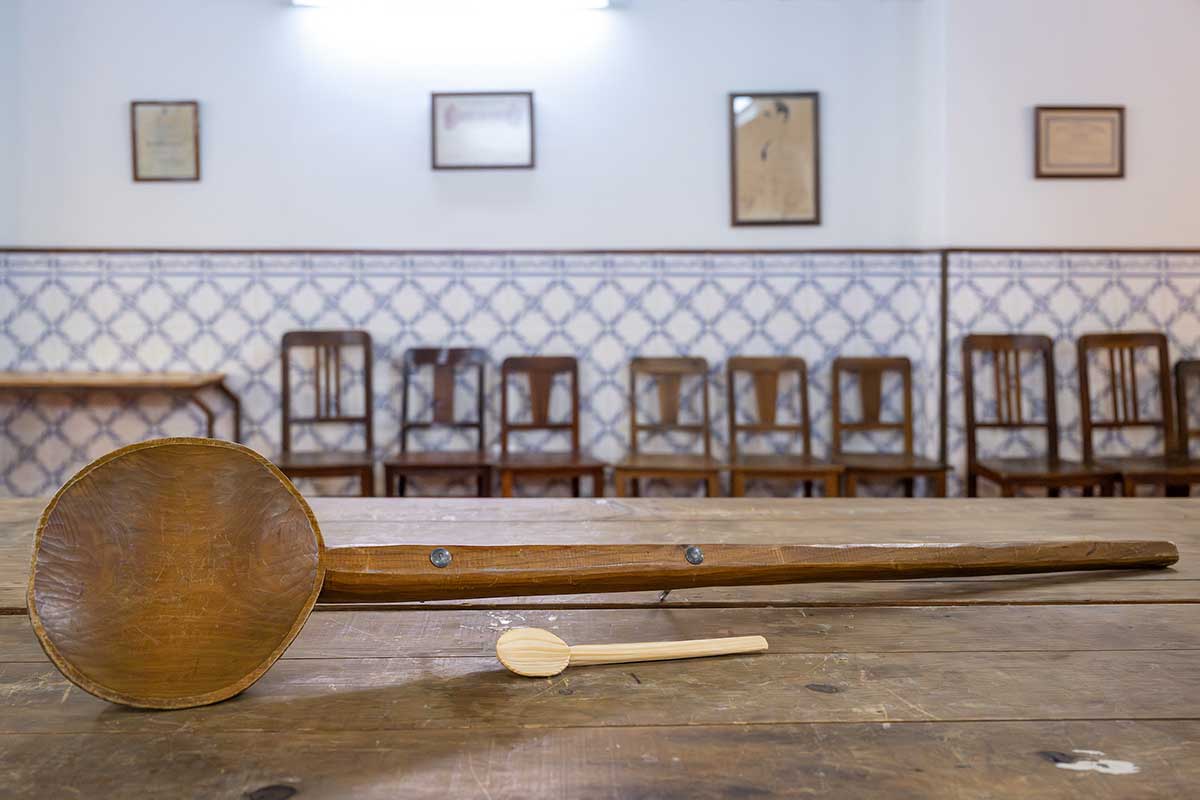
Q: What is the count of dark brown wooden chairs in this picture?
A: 9